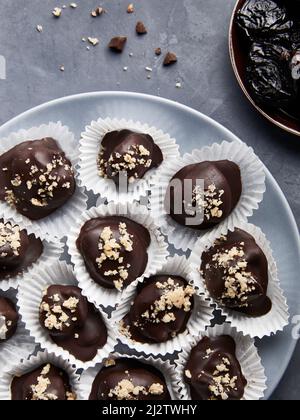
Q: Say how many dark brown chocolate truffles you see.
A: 12